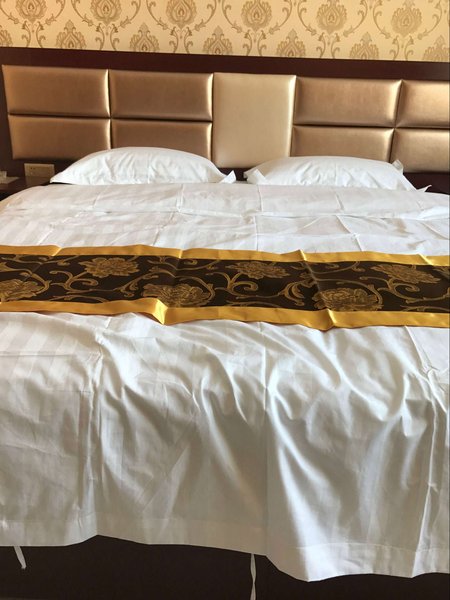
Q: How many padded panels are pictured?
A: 9